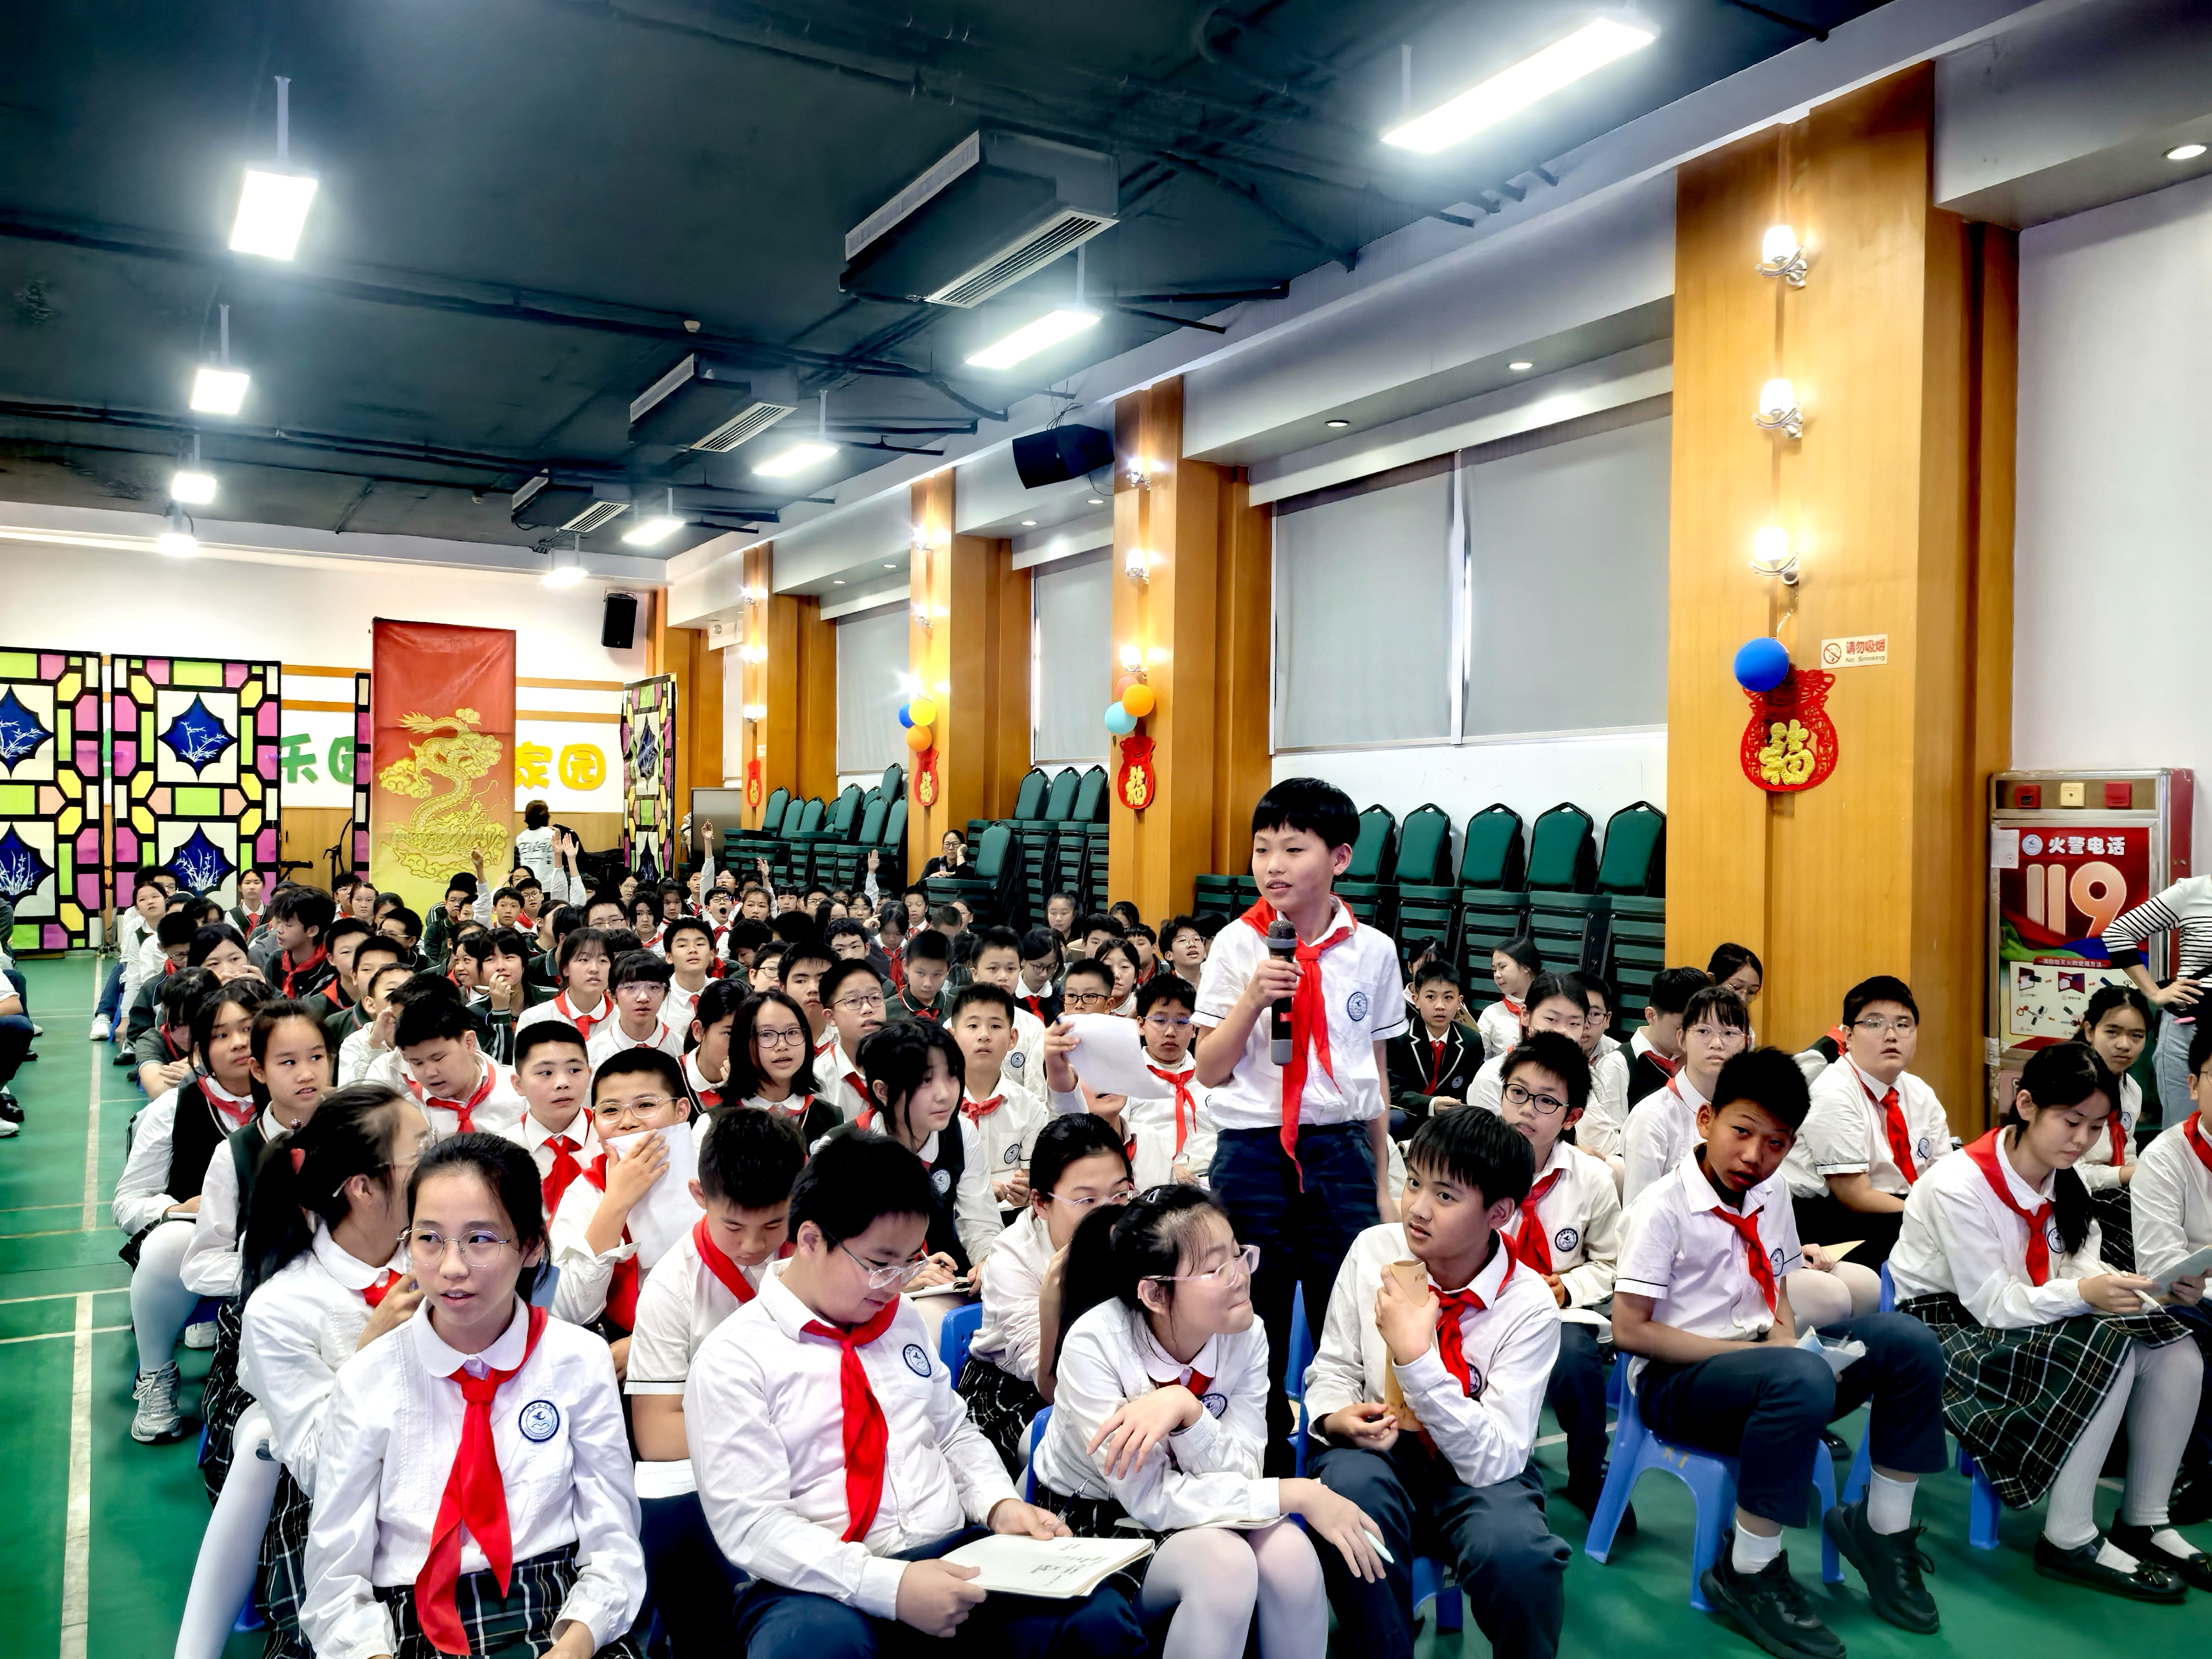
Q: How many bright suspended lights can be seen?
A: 9